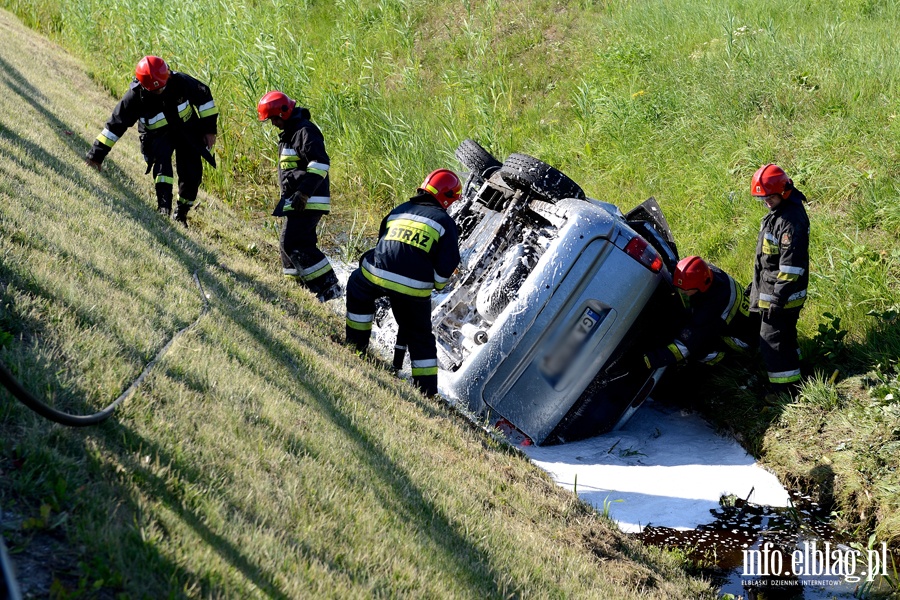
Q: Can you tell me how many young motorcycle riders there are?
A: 0